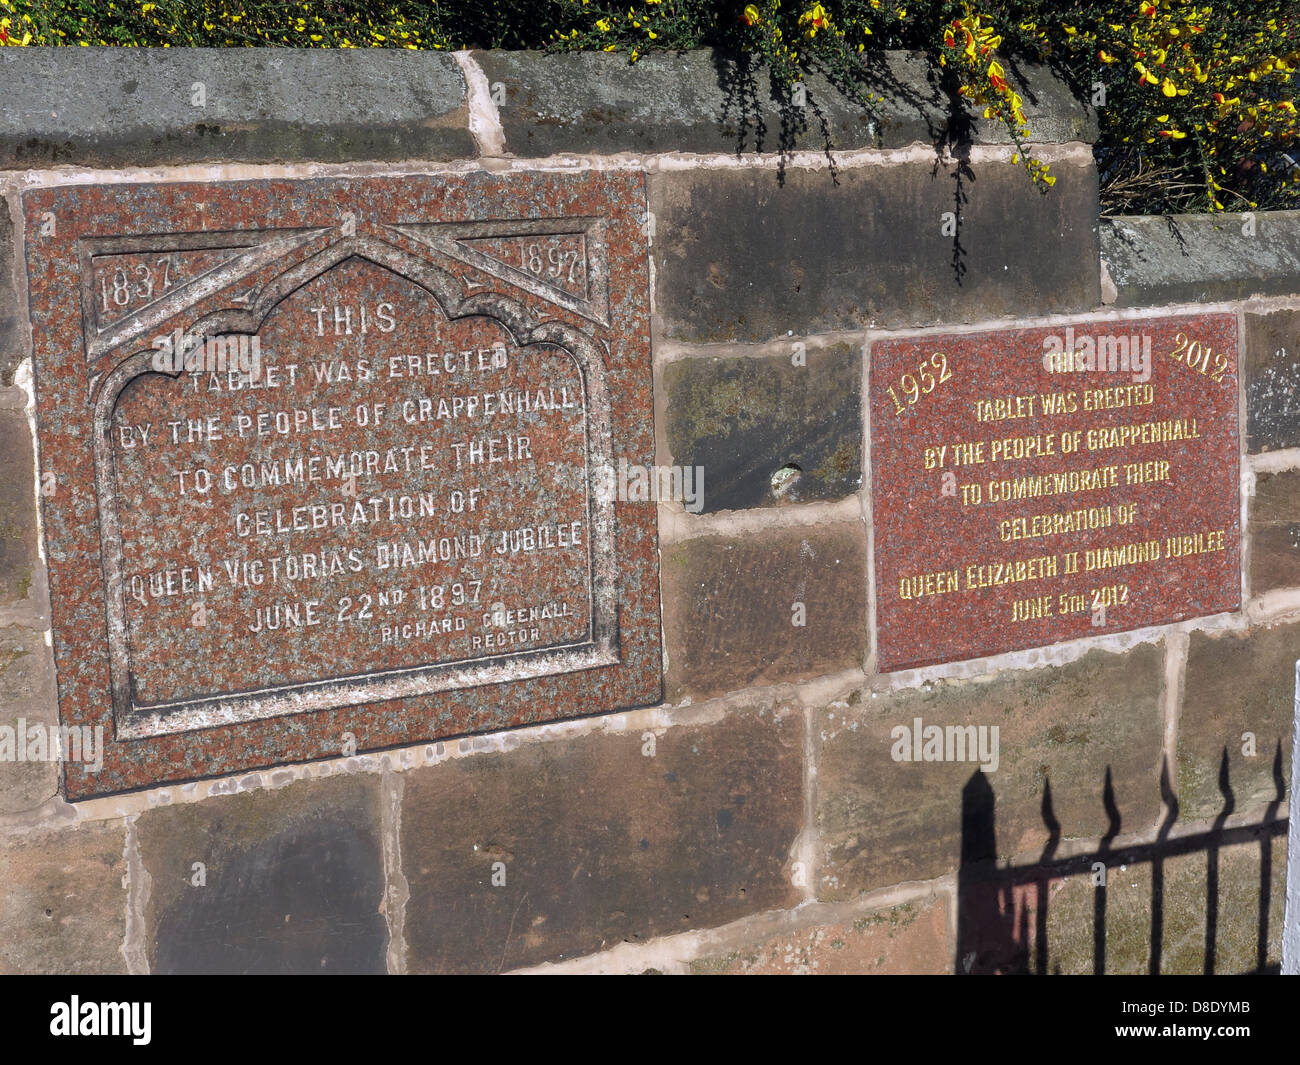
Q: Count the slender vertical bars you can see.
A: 5